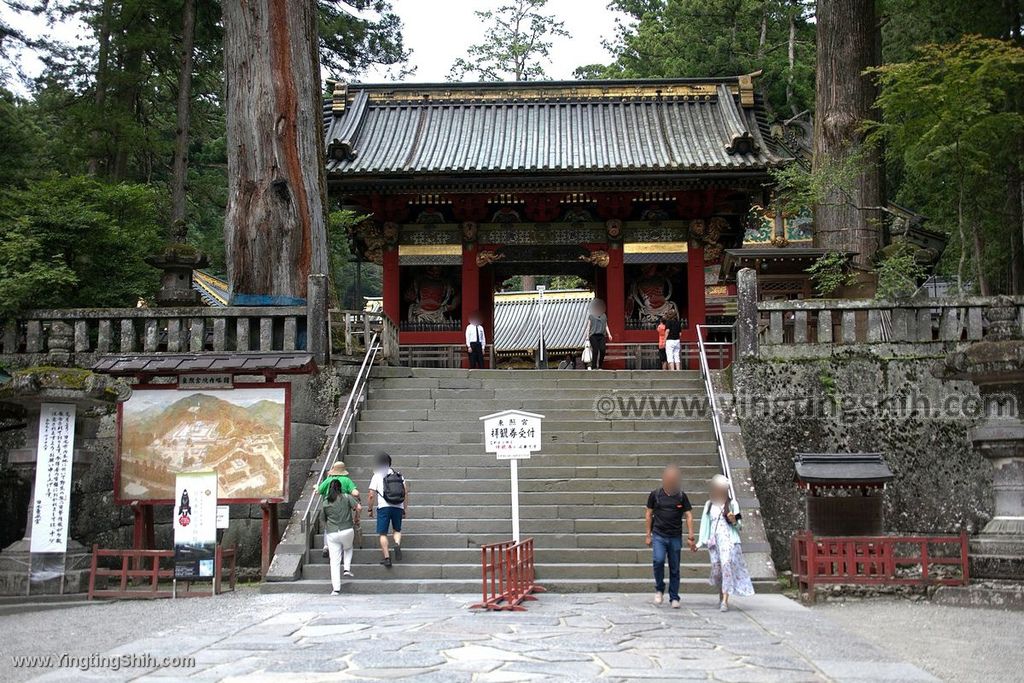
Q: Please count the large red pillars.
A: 4